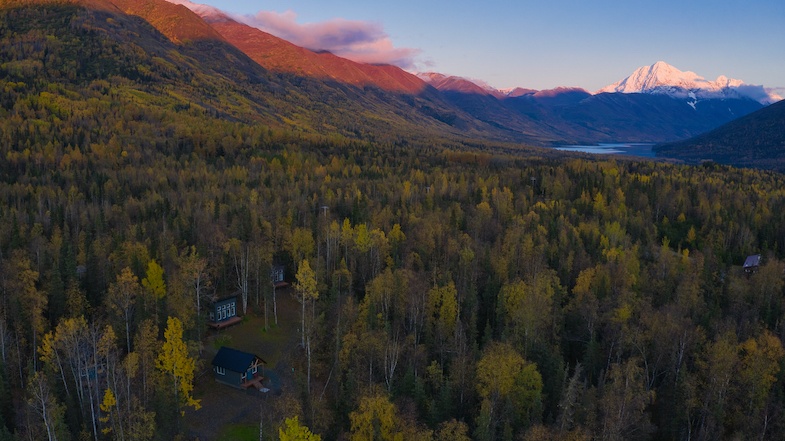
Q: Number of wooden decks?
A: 3